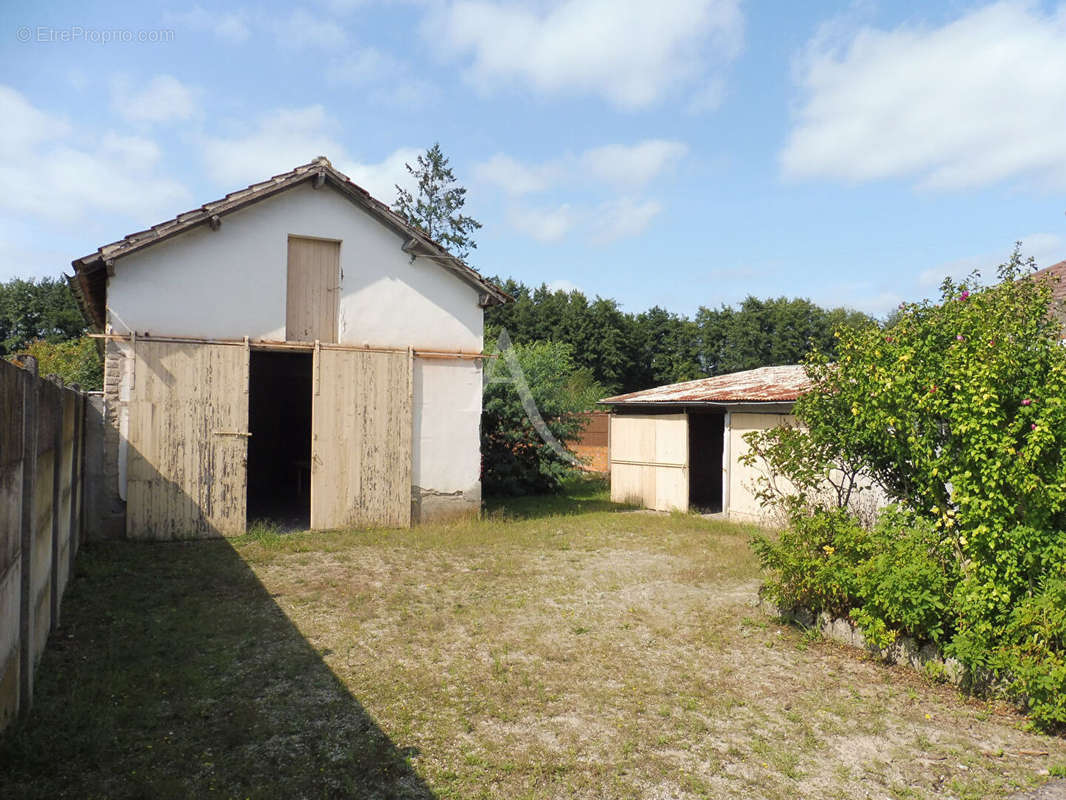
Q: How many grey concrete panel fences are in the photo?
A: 1